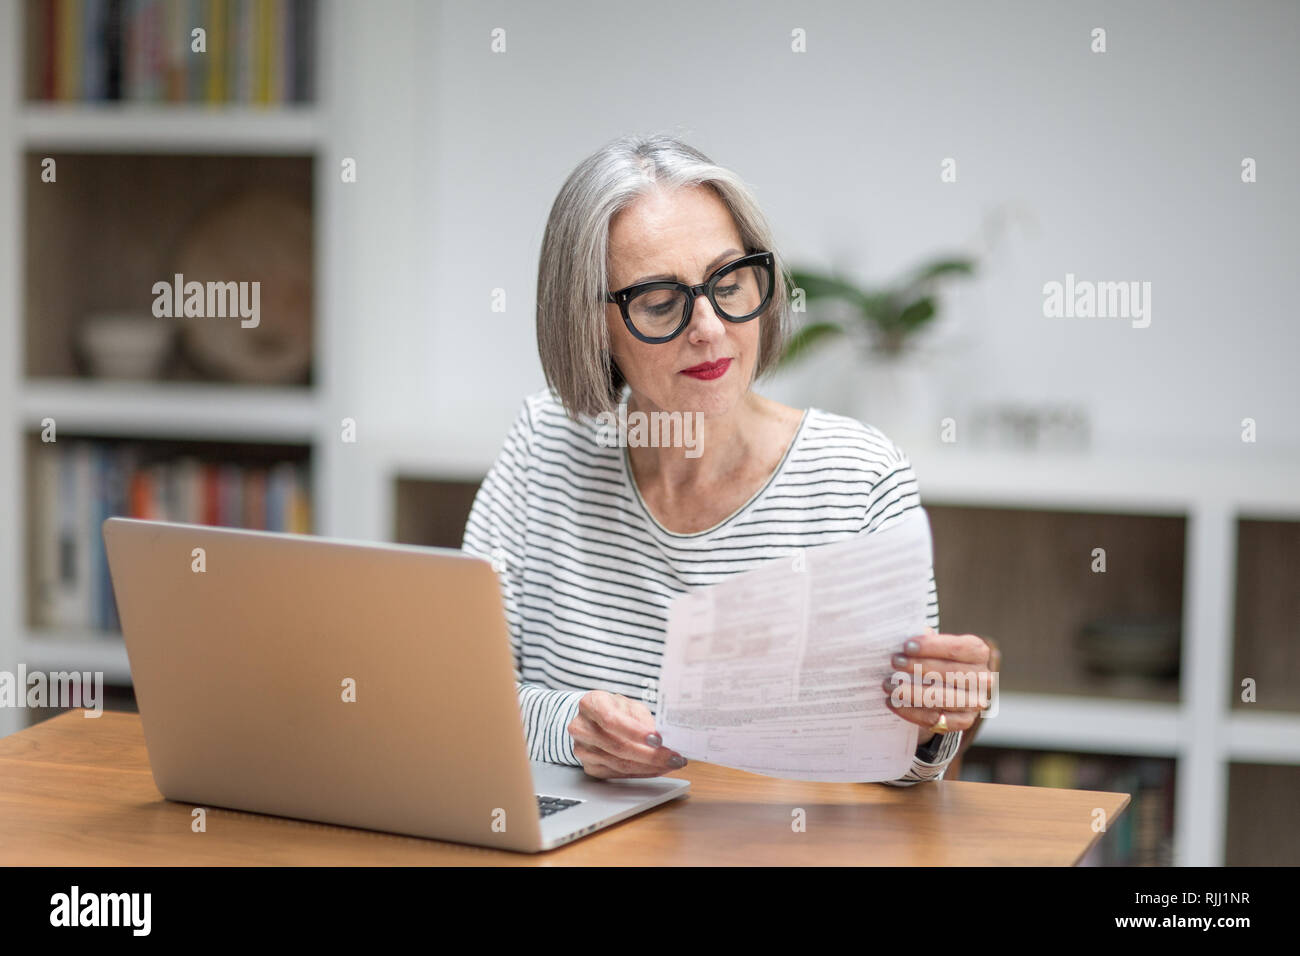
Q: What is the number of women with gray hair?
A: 1